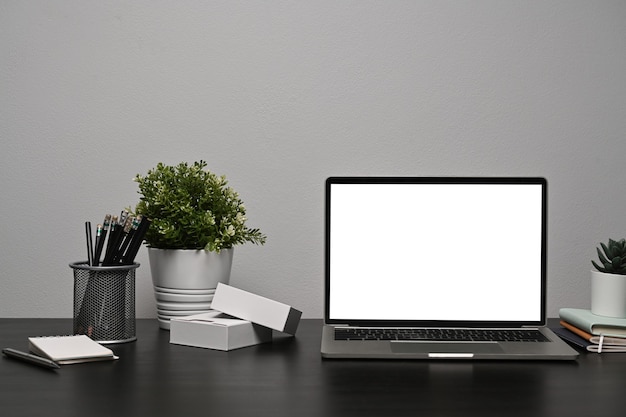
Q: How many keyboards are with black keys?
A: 1